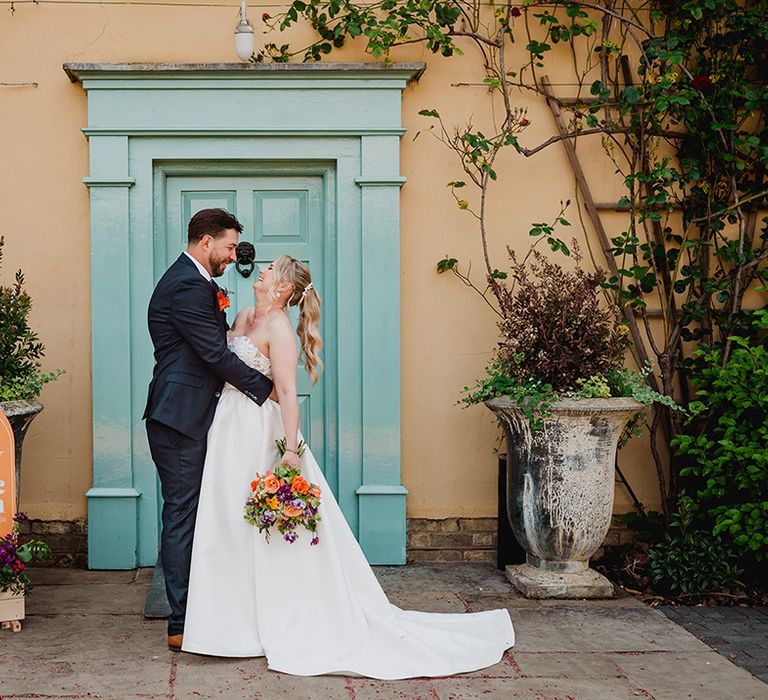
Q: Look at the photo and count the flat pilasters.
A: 2